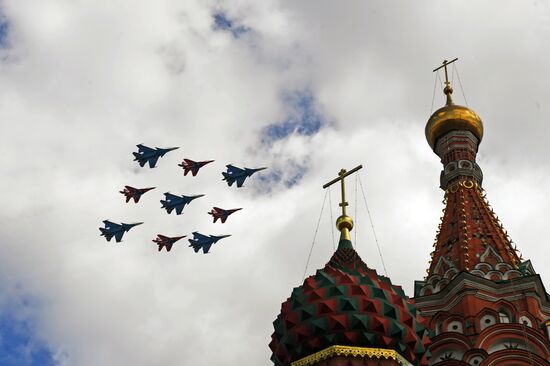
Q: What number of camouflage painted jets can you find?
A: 0